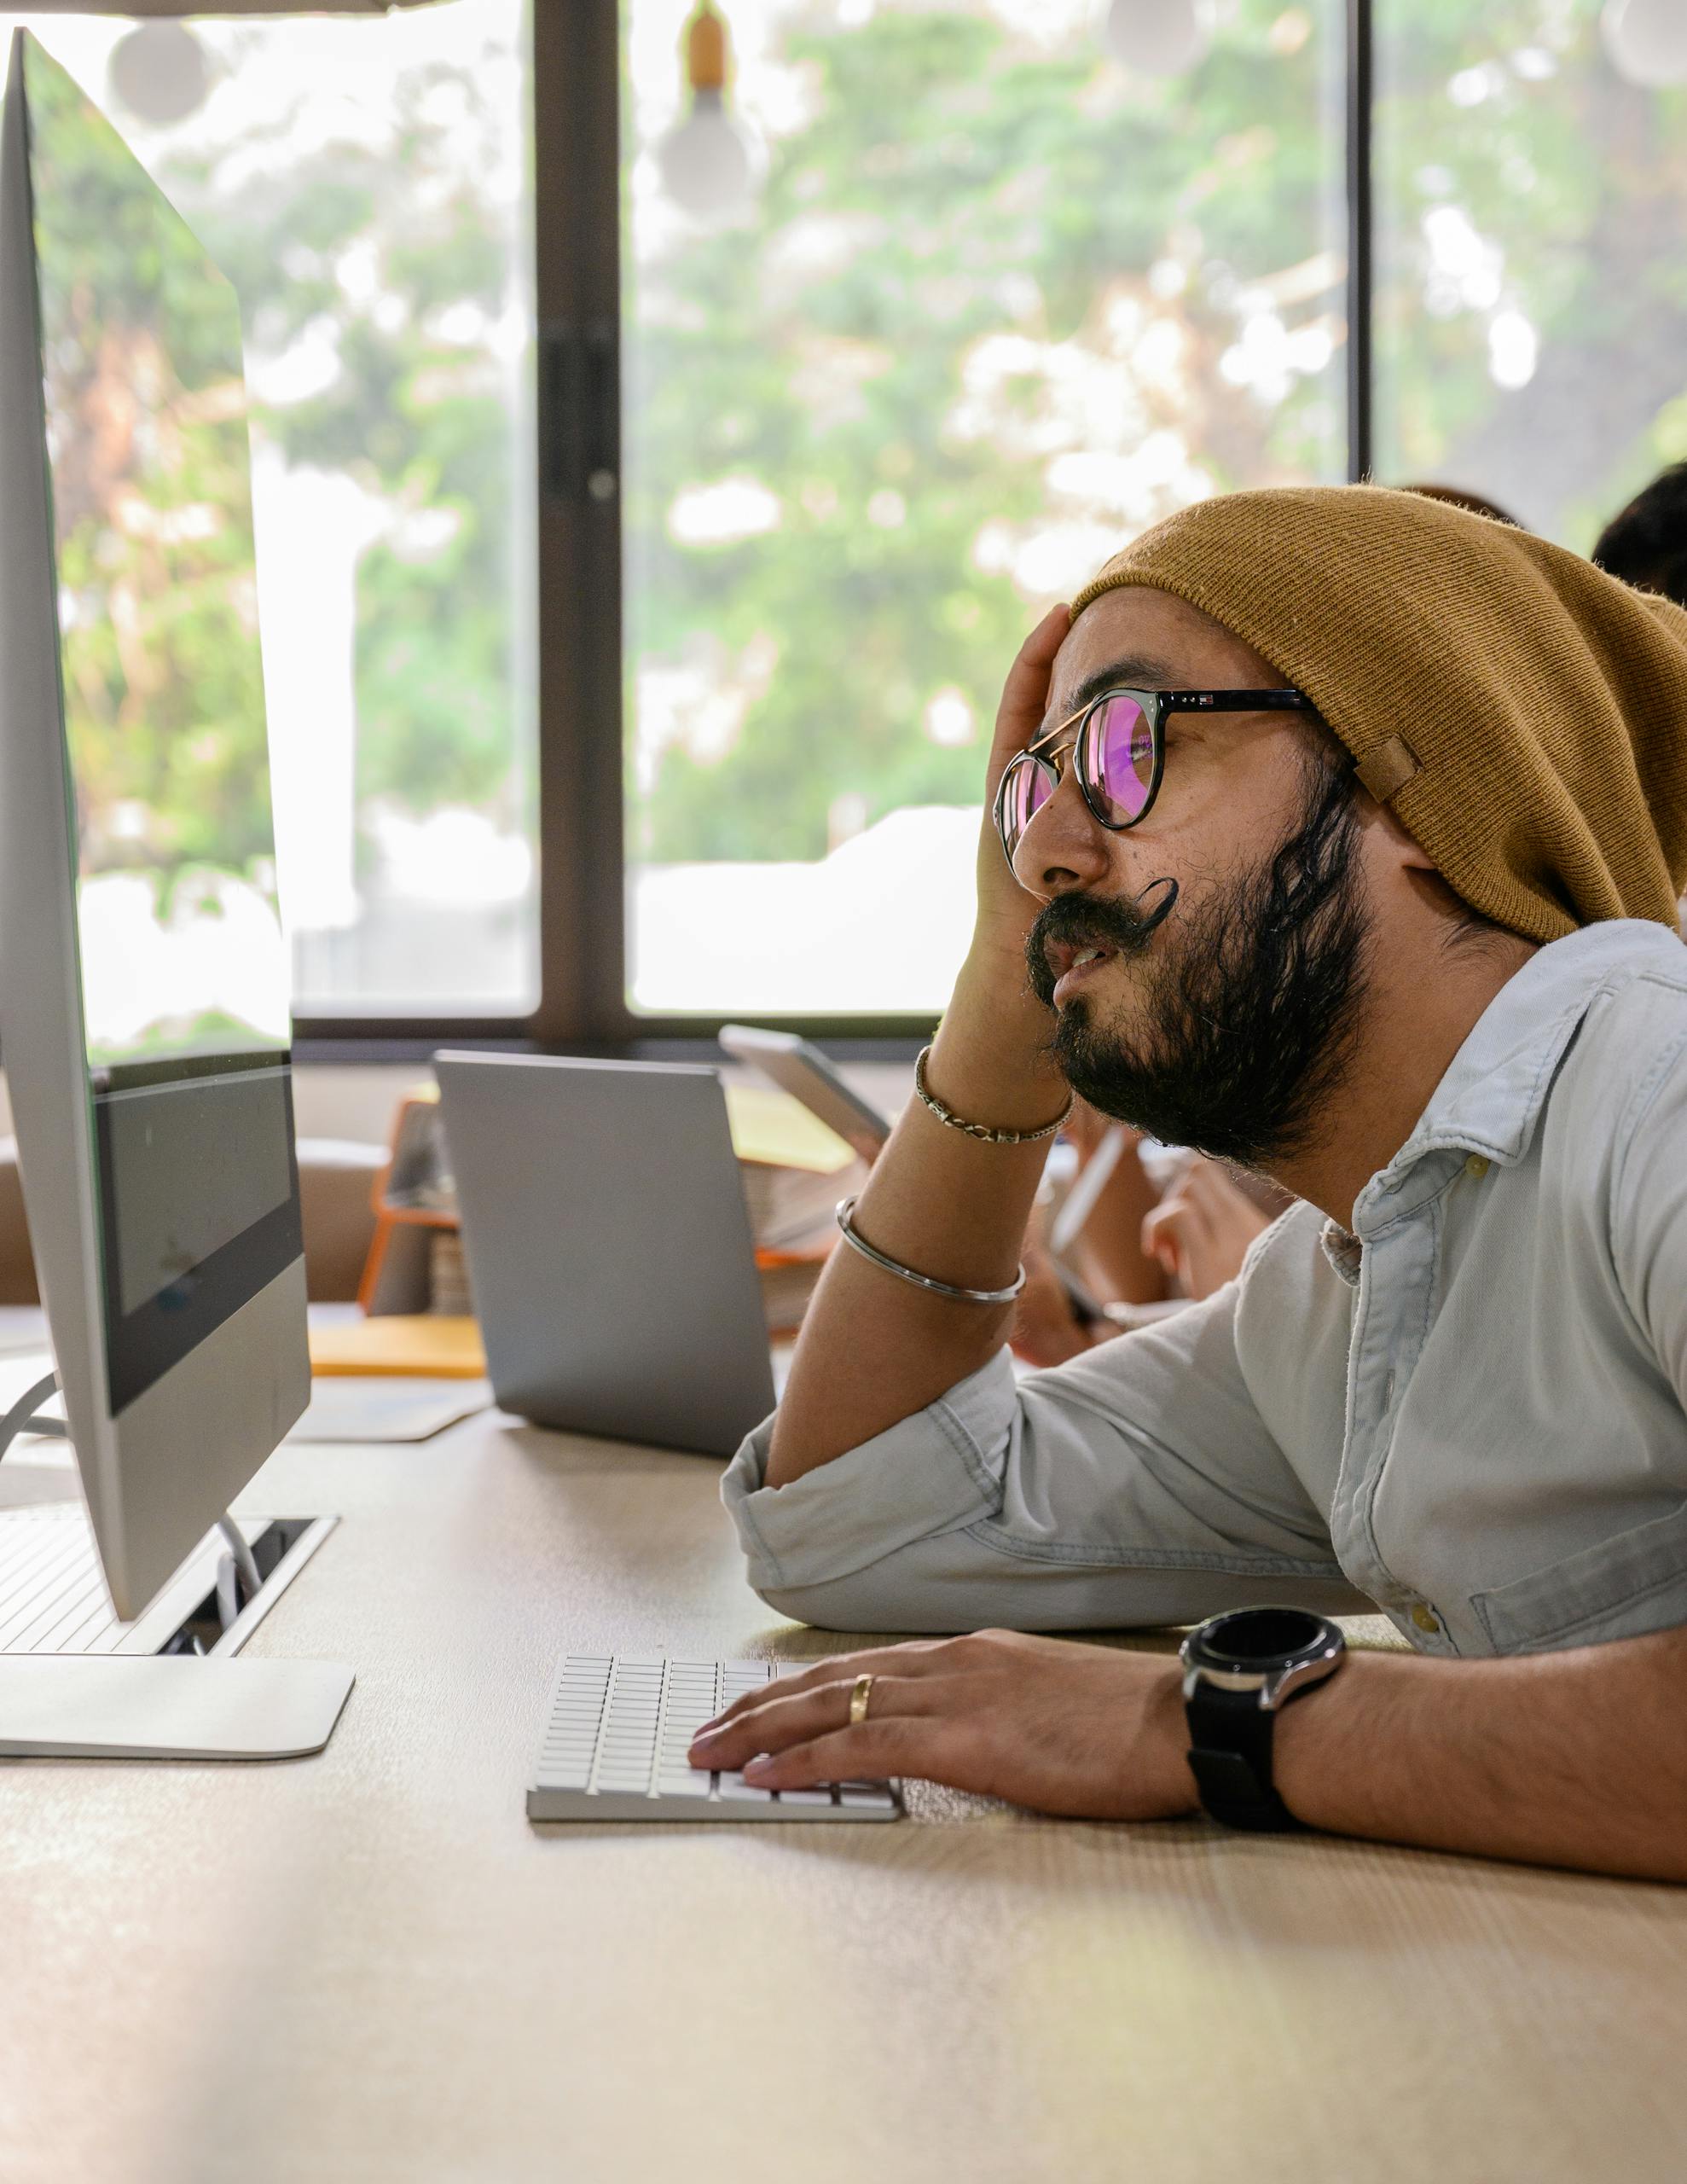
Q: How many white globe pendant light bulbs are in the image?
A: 4